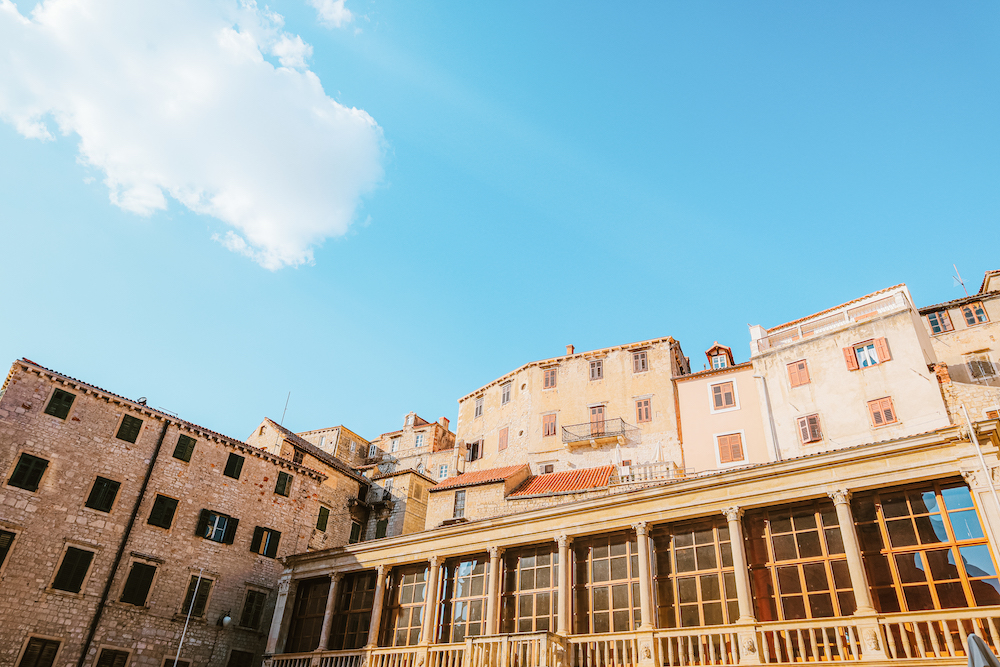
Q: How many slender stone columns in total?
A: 8